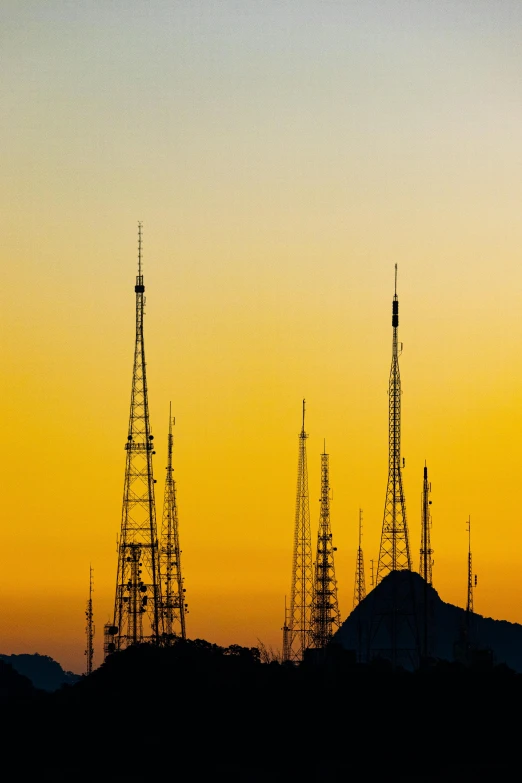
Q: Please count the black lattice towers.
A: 9